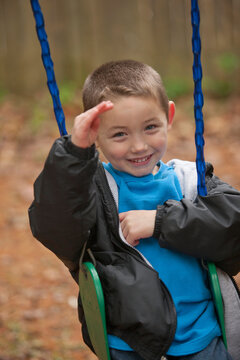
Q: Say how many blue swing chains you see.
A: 2